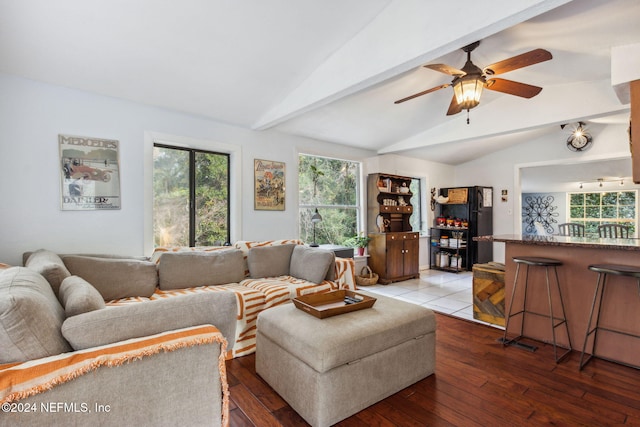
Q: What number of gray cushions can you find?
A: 7